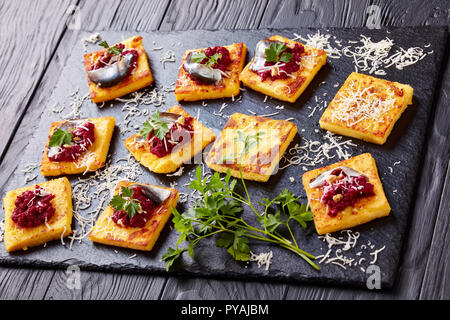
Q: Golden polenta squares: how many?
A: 10